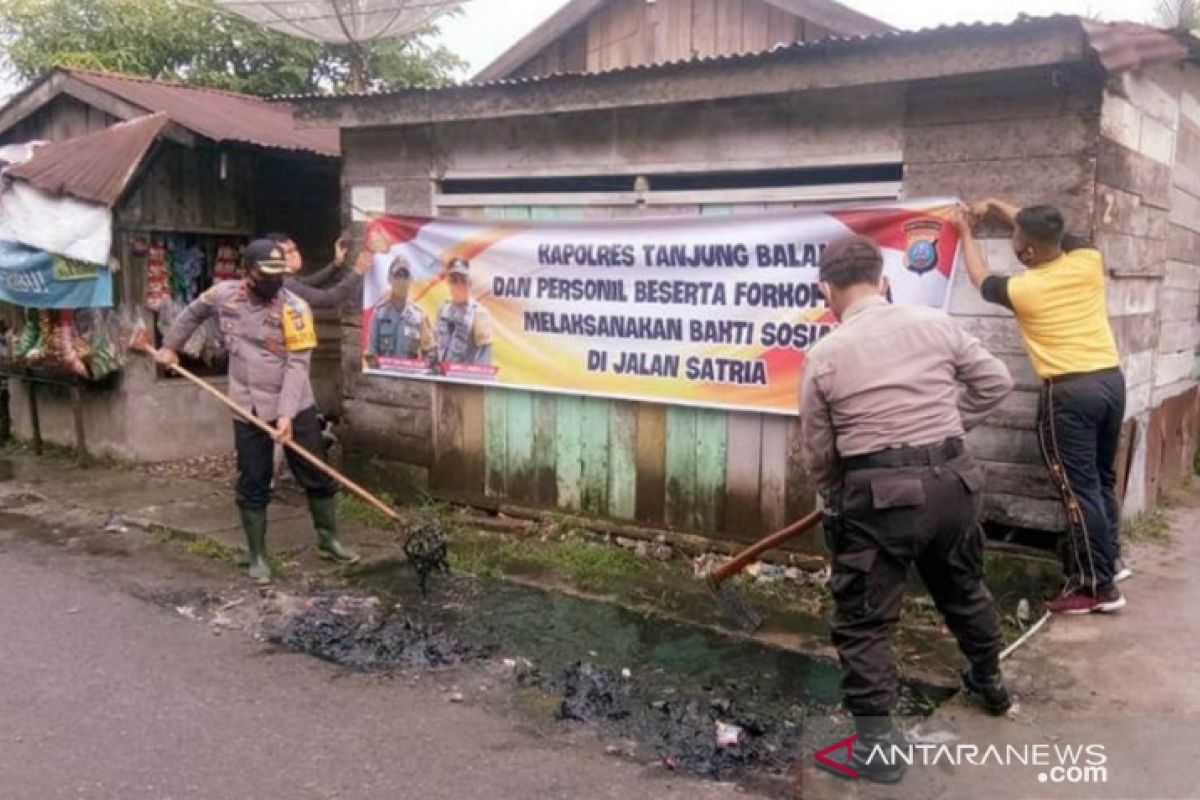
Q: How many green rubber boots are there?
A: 2